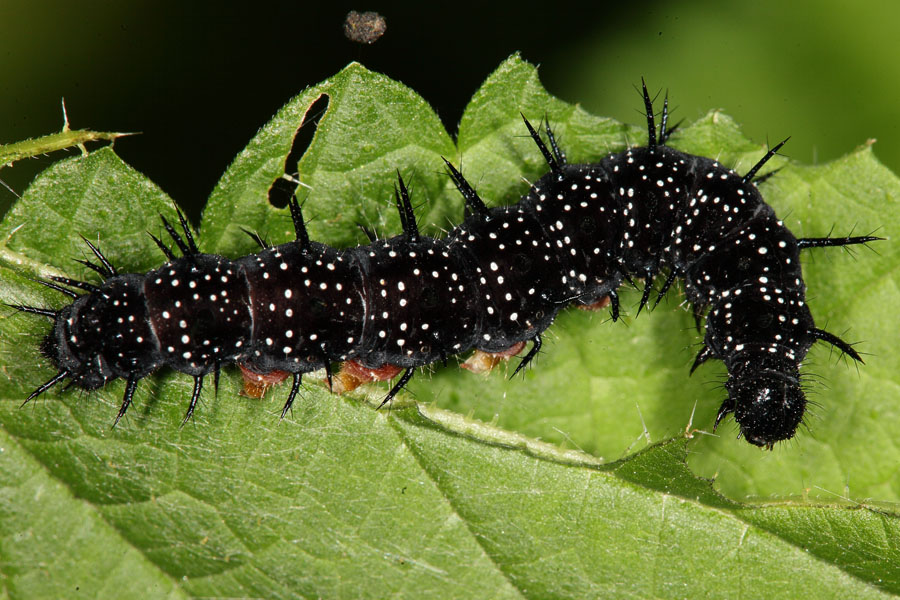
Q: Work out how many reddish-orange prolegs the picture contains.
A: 4